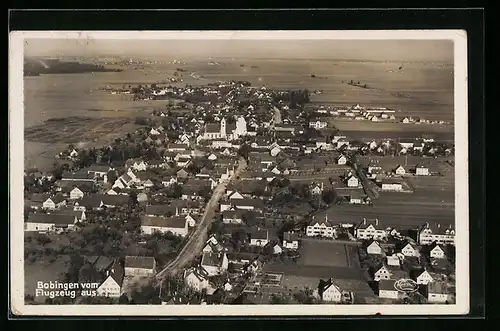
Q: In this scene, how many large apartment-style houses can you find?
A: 3